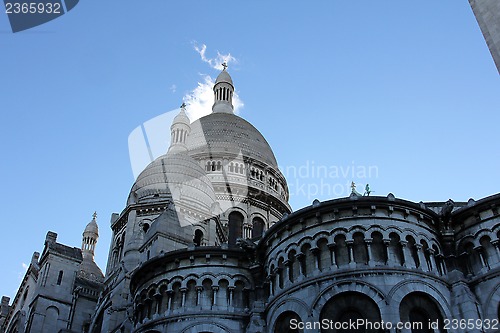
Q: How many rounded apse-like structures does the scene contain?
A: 3